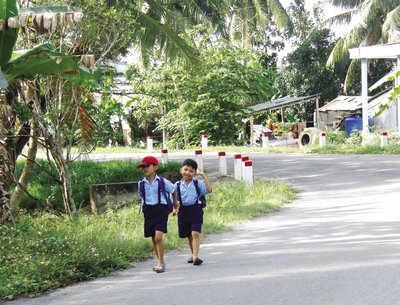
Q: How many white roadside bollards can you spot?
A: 11